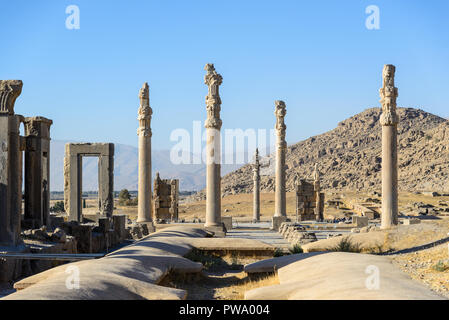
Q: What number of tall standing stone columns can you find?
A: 5